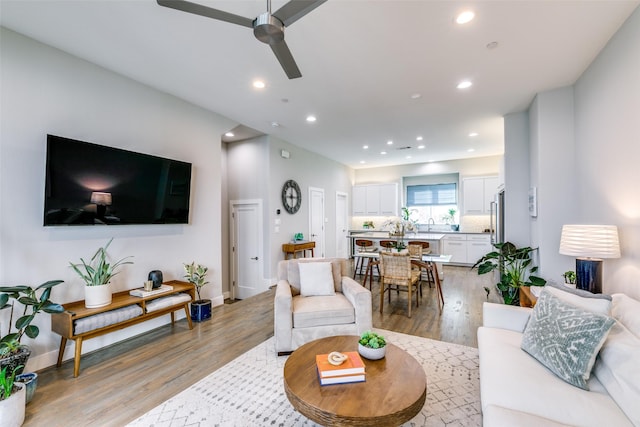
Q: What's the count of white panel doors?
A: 3